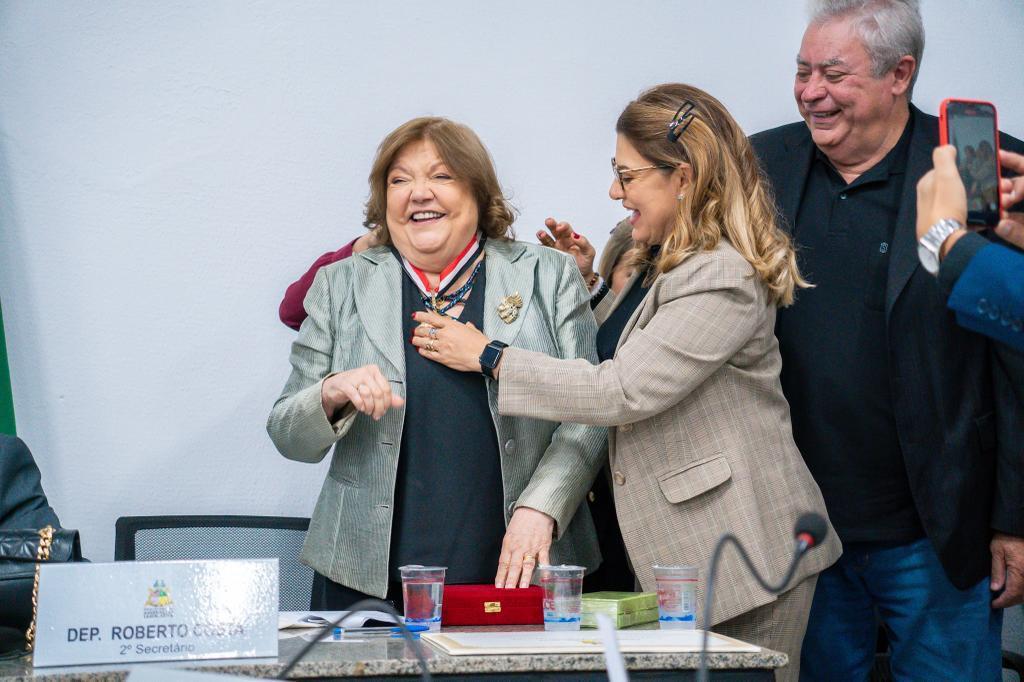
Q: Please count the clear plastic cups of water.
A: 3